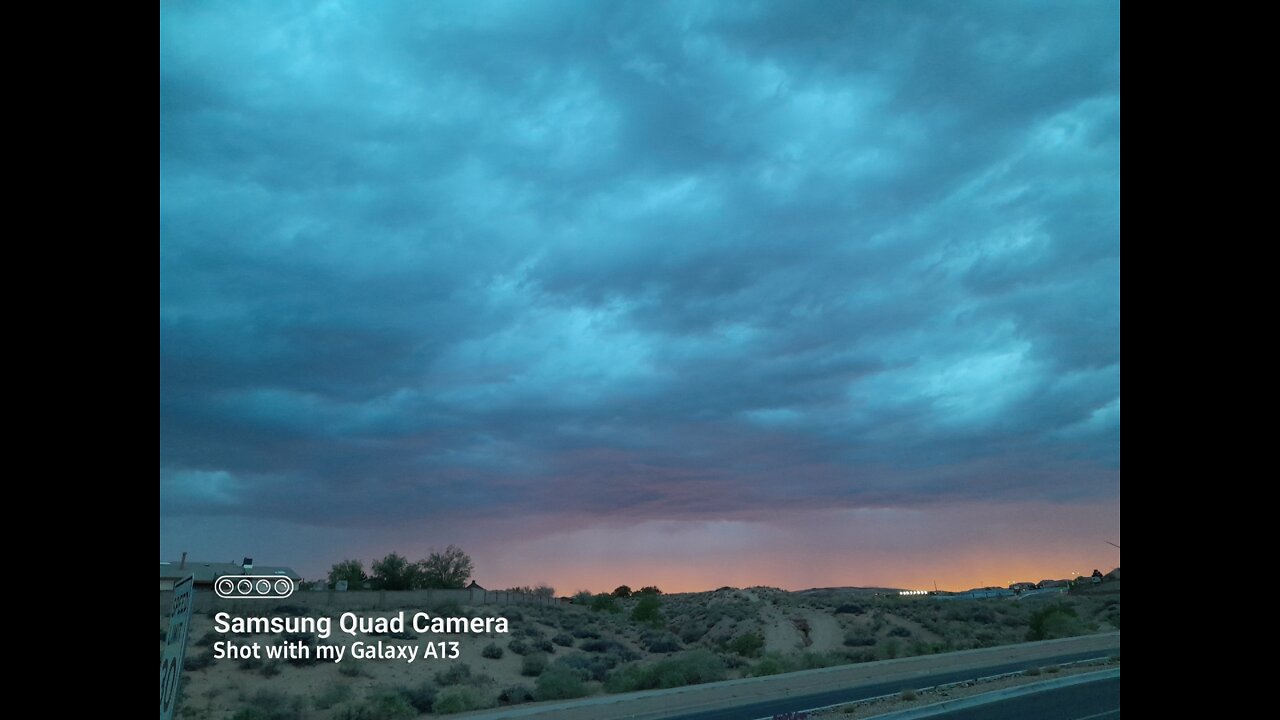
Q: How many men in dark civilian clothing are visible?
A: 0